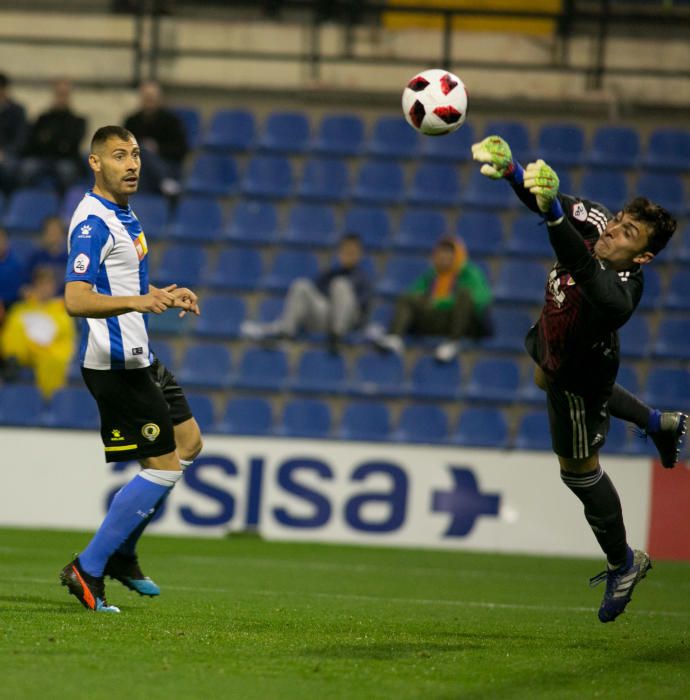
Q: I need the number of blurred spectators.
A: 8